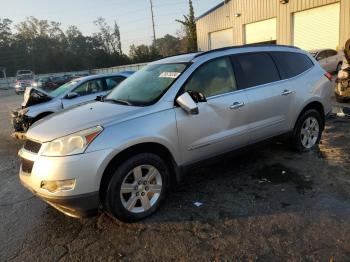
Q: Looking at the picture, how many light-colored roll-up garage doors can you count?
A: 3